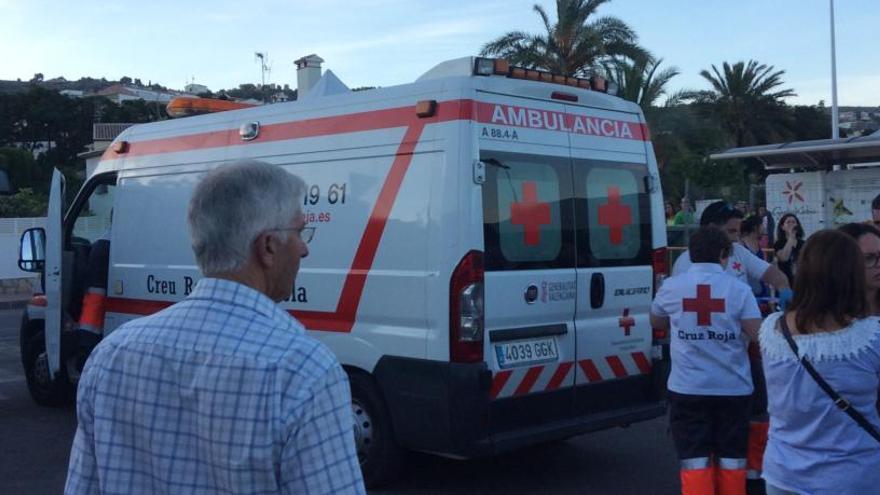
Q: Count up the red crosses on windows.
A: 2